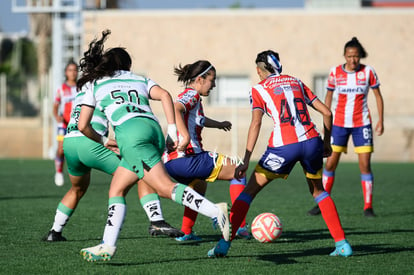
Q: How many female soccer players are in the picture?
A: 6